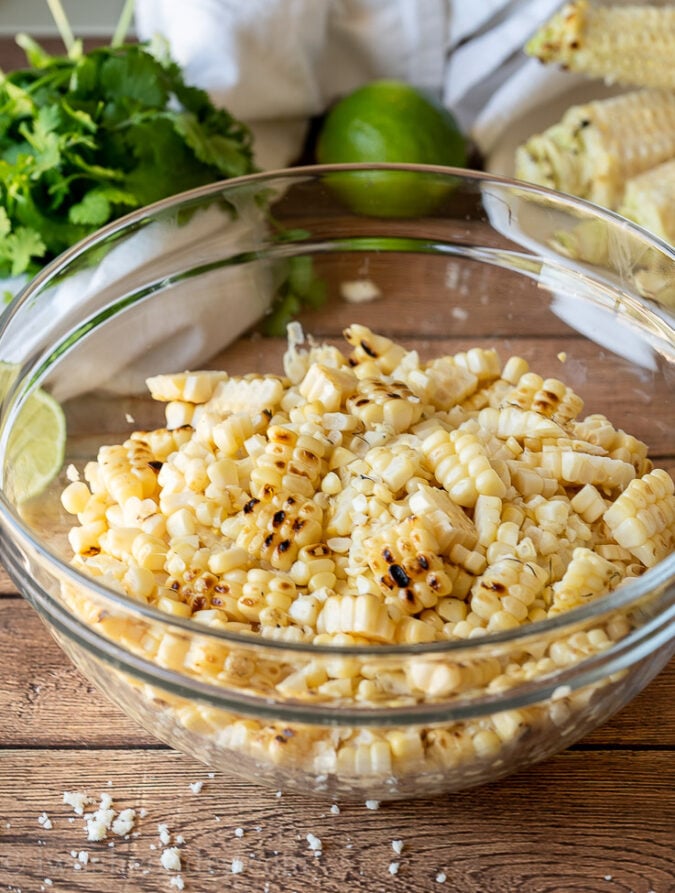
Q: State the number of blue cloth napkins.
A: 0